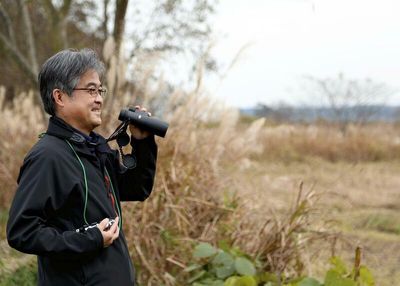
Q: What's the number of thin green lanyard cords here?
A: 2